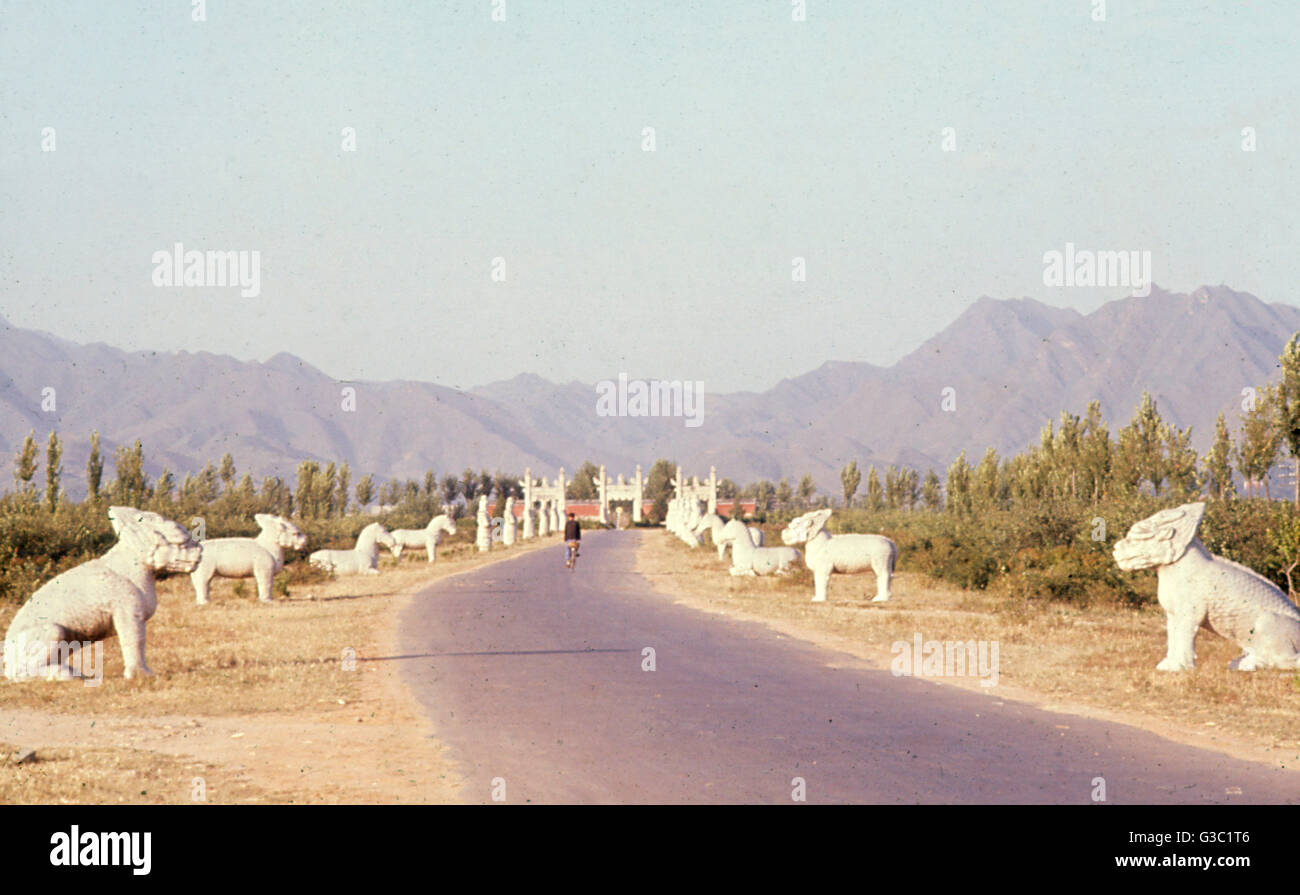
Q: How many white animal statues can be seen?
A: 8